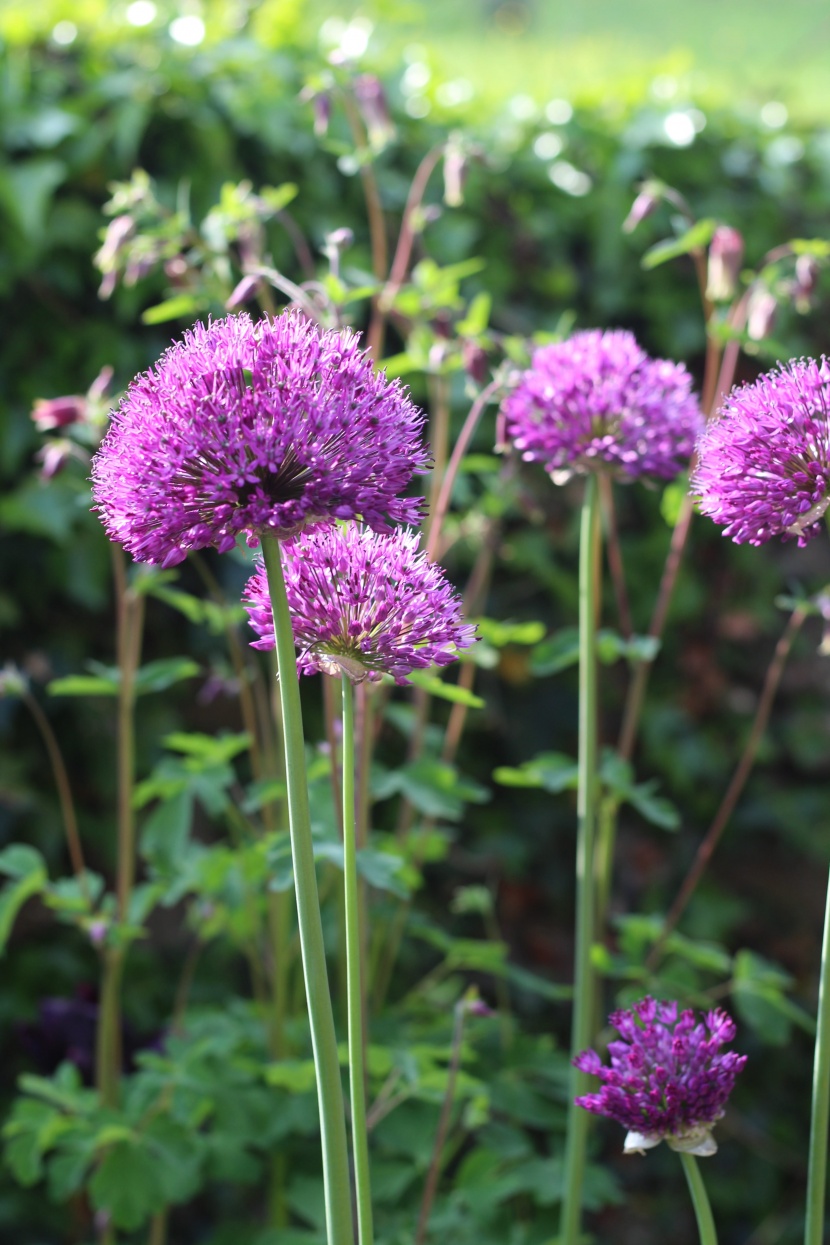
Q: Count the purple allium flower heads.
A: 5